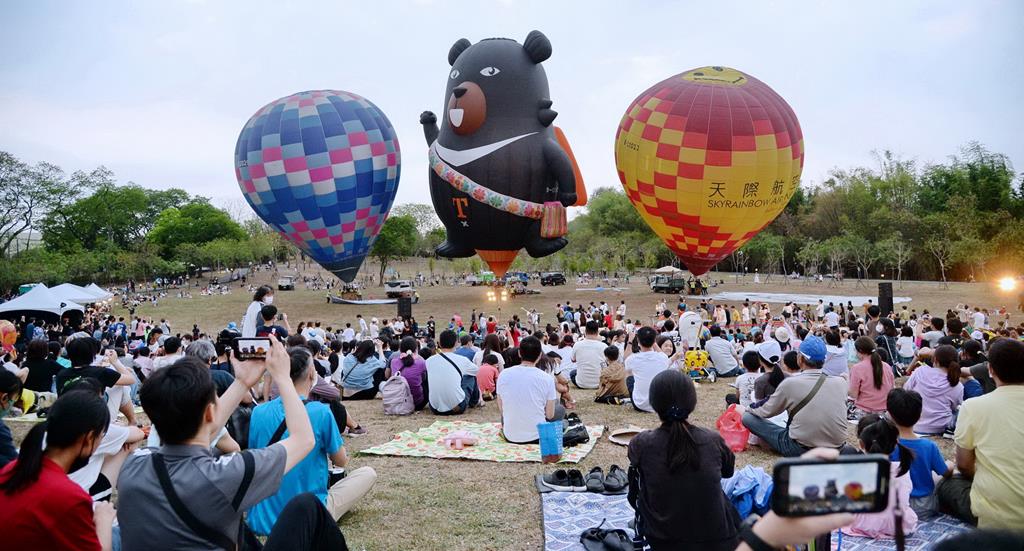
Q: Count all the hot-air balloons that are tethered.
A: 3